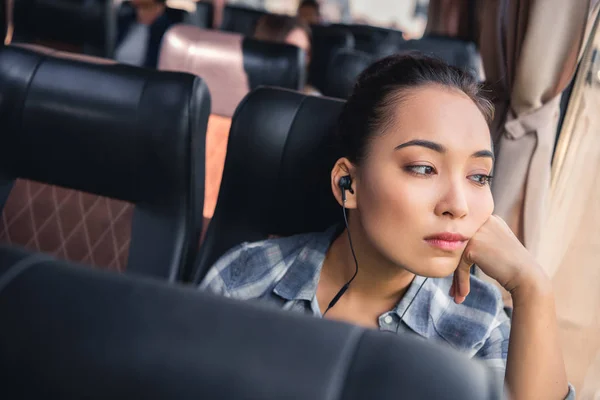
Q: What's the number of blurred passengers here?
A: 3